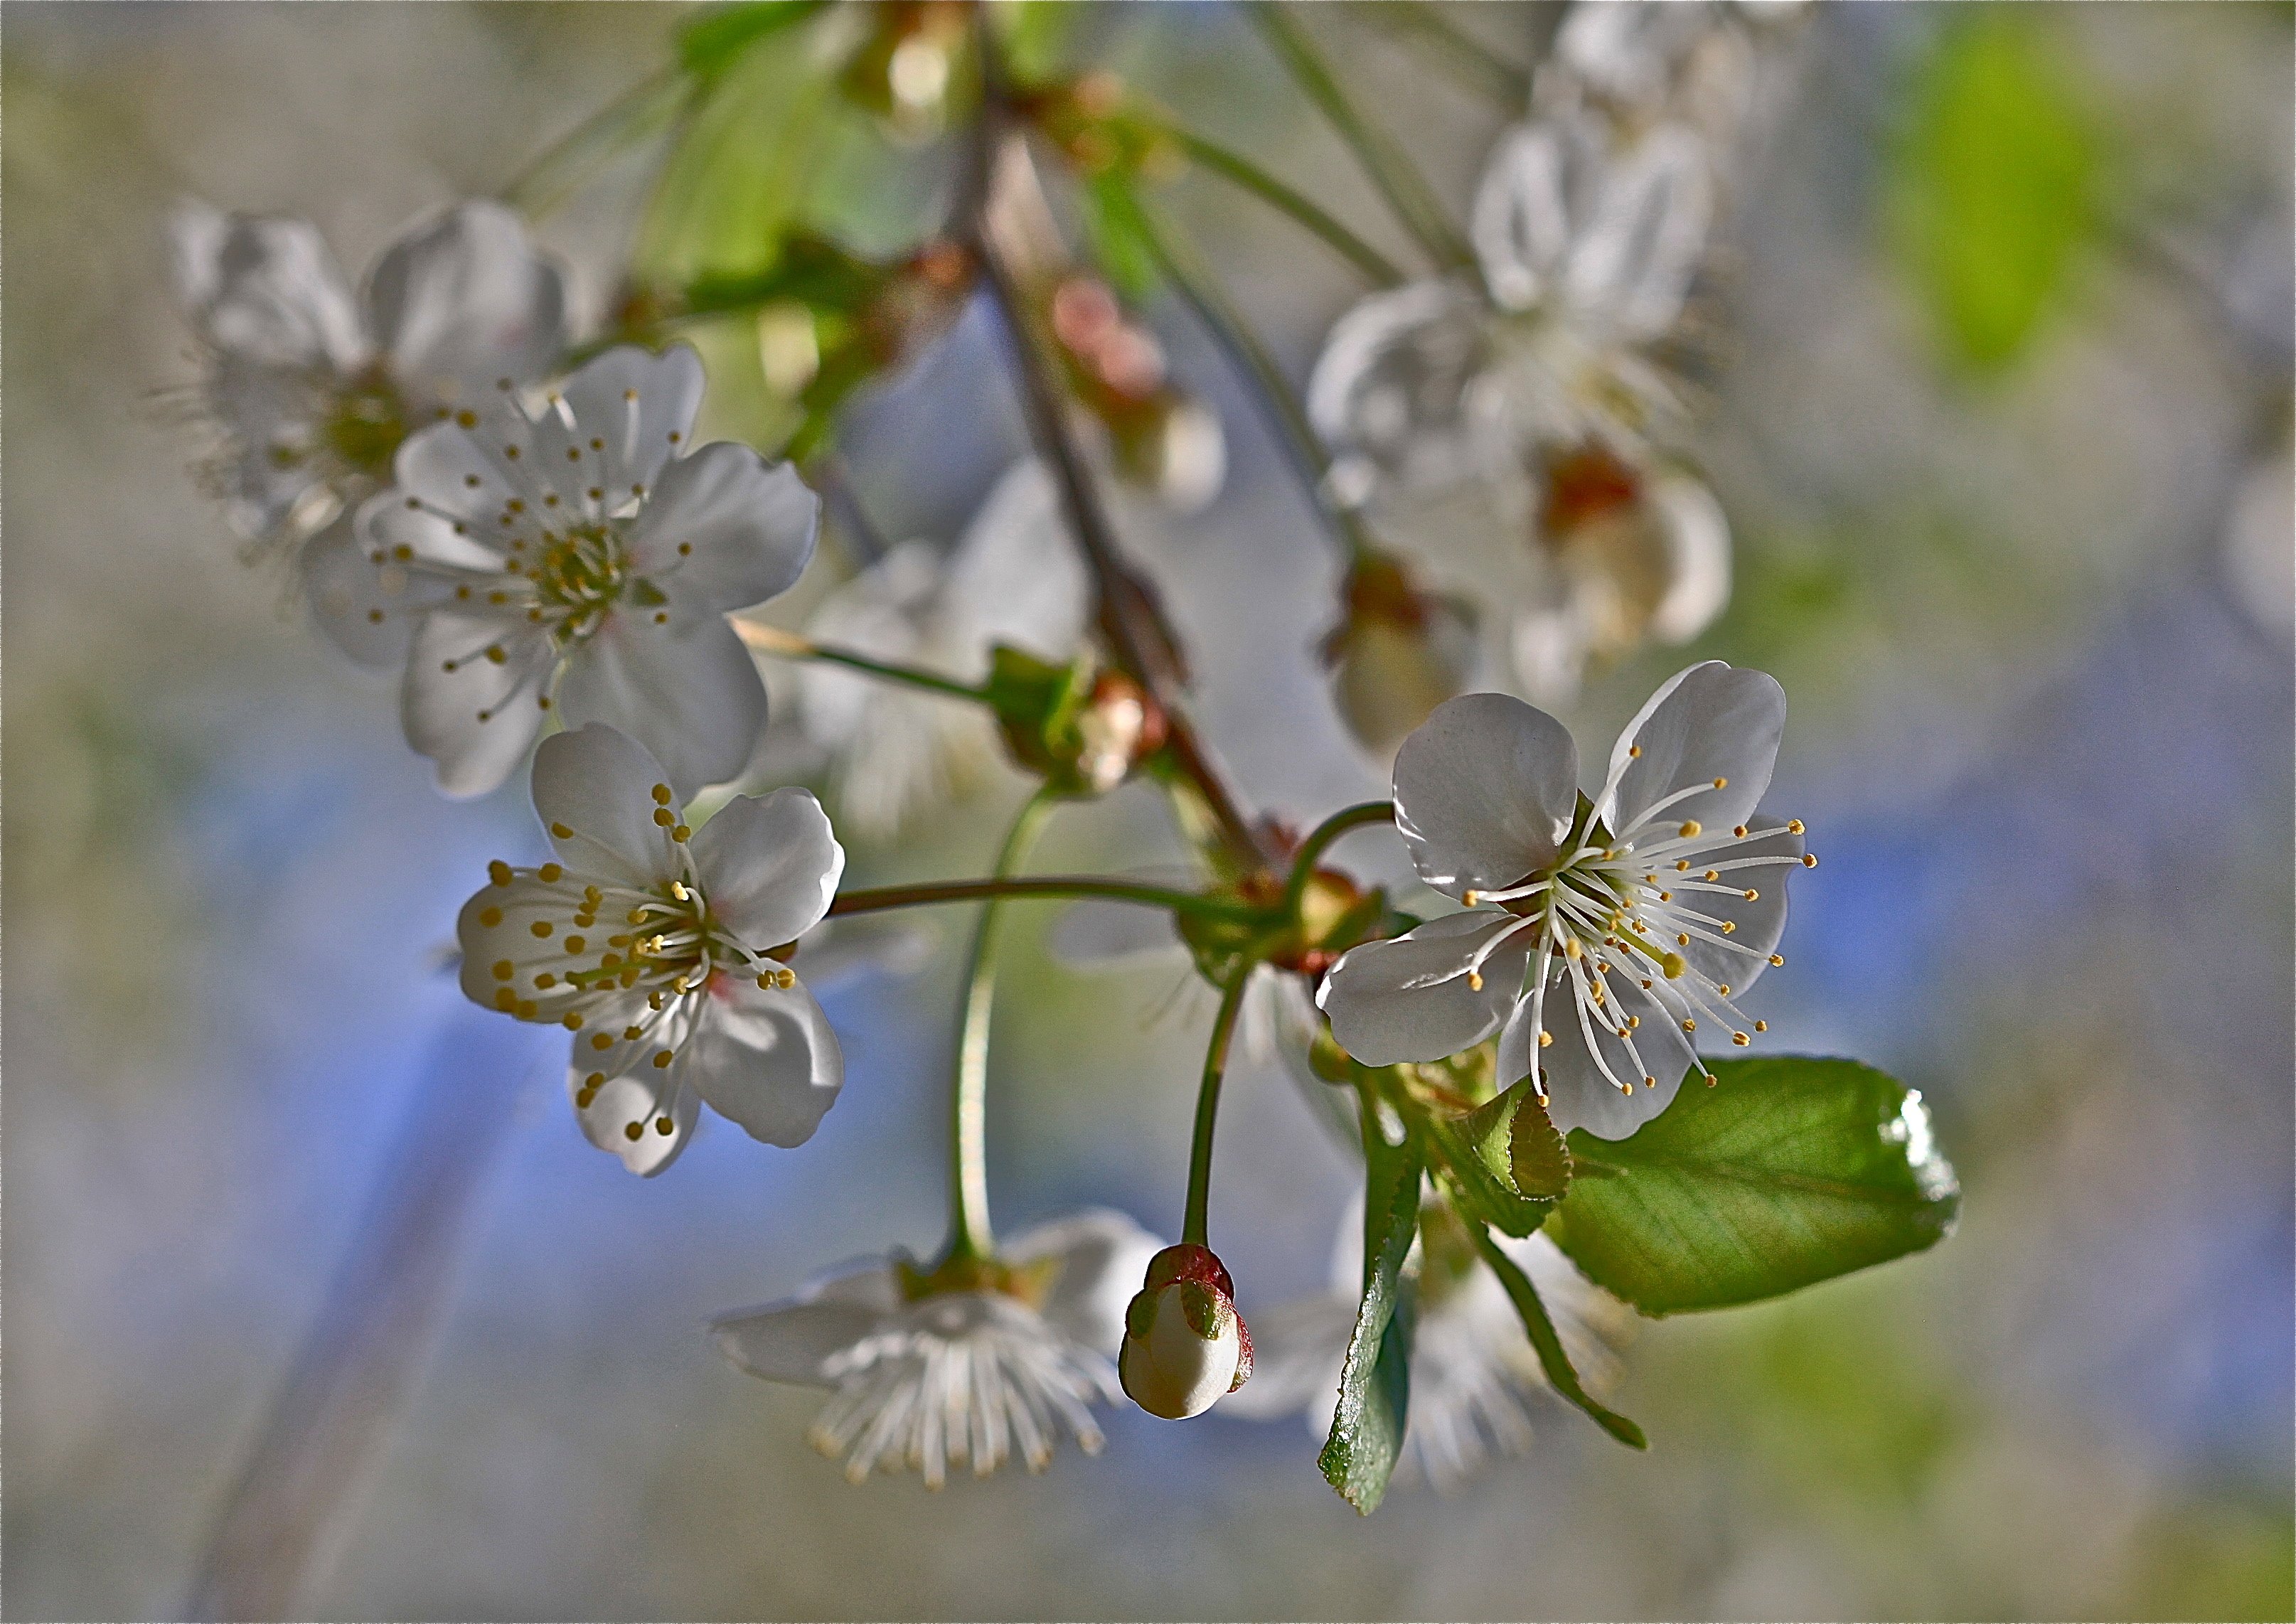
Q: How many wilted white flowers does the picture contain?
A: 0